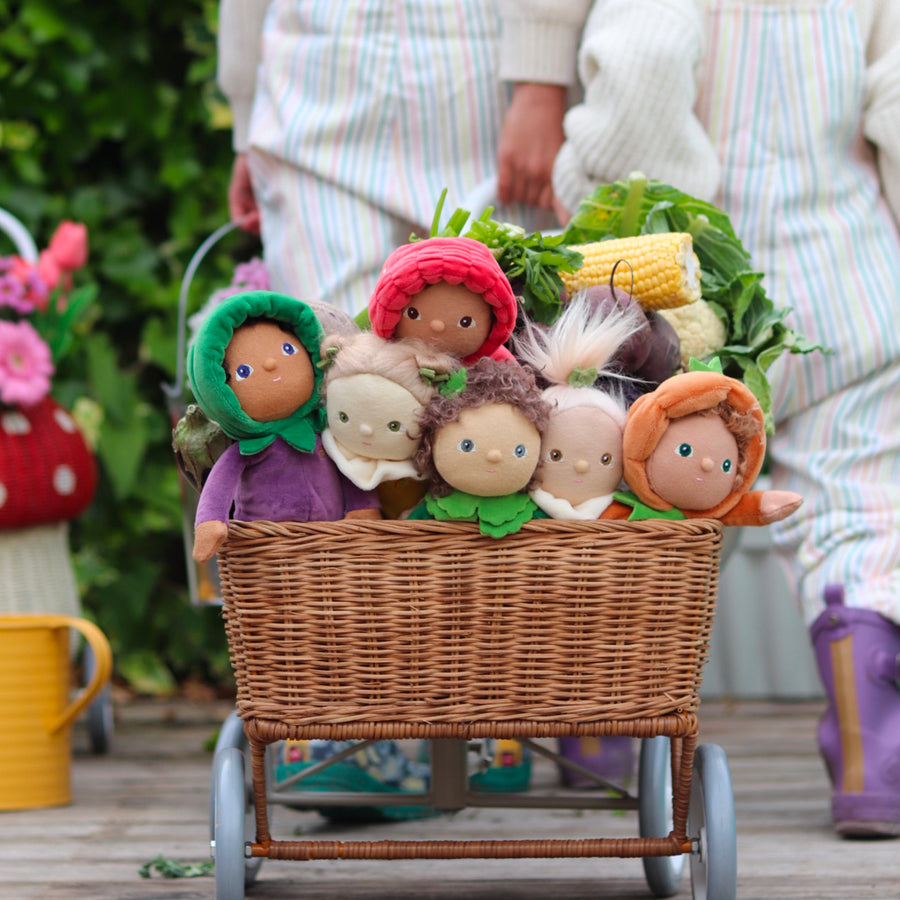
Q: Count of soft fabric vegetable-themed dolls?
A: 6